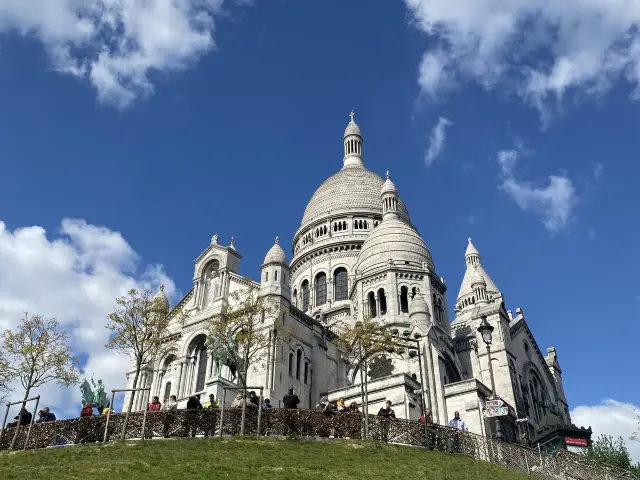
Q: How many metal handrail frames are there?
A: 3